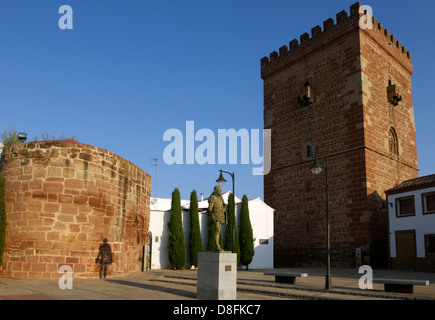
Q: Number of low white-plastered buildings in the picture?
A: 2